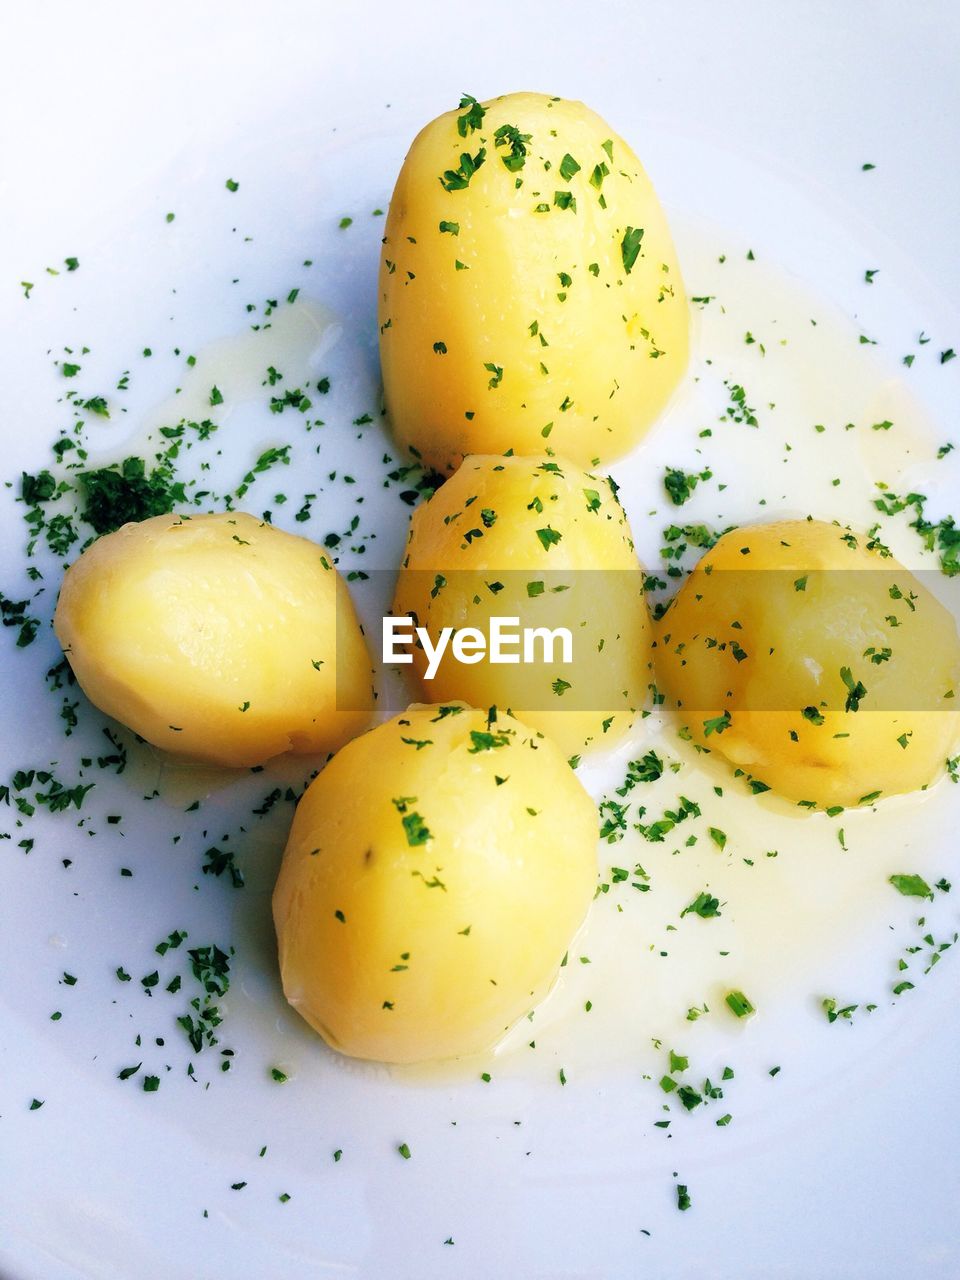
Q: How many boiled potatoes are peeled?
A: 5